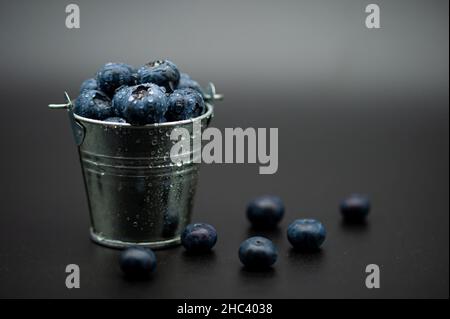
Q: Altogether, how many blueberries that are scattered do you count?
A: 6